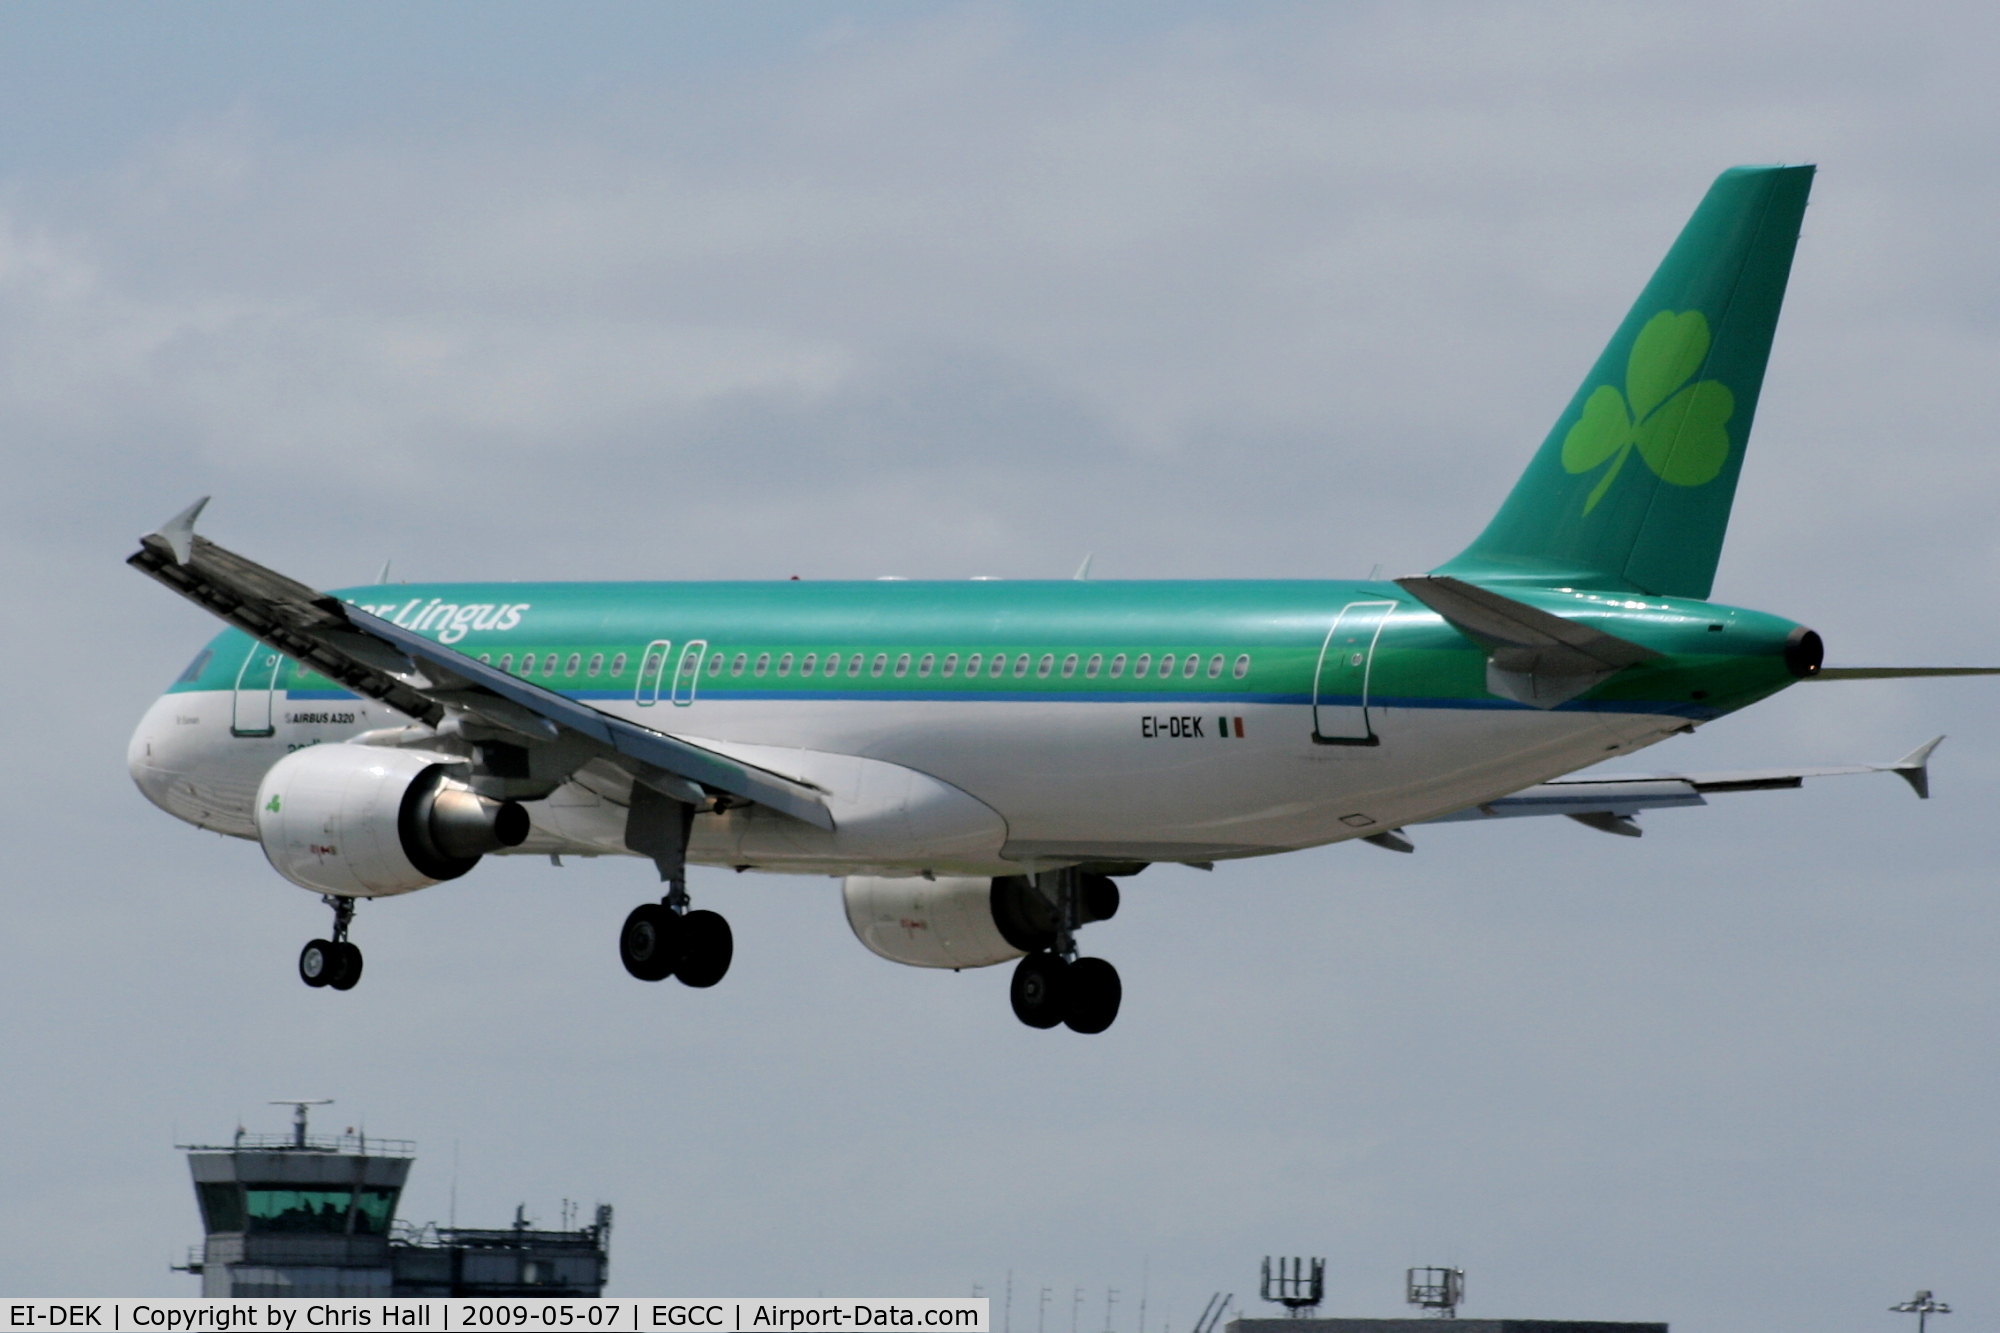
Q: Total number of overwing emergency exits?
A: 2